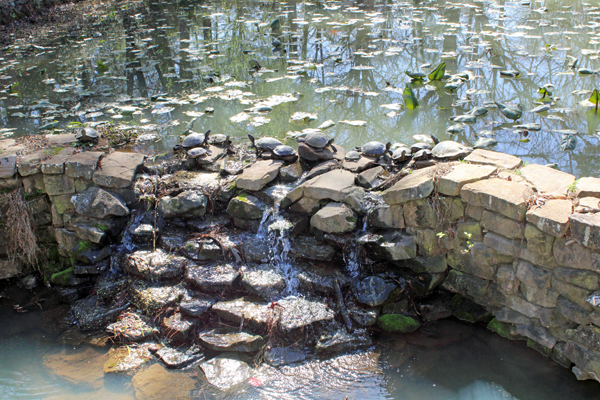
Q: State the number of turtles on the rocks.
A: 13